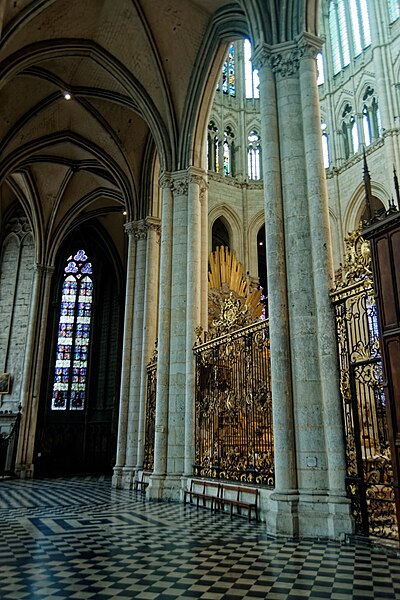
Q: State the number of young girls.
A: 0